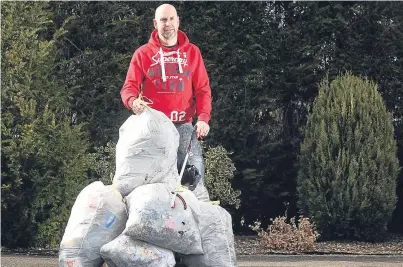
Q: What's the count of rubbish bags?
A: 5